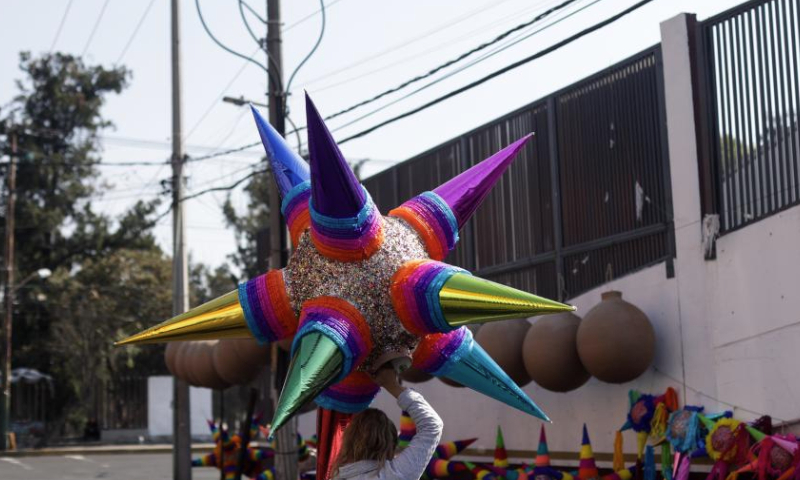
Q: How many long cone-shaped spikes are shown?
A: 8